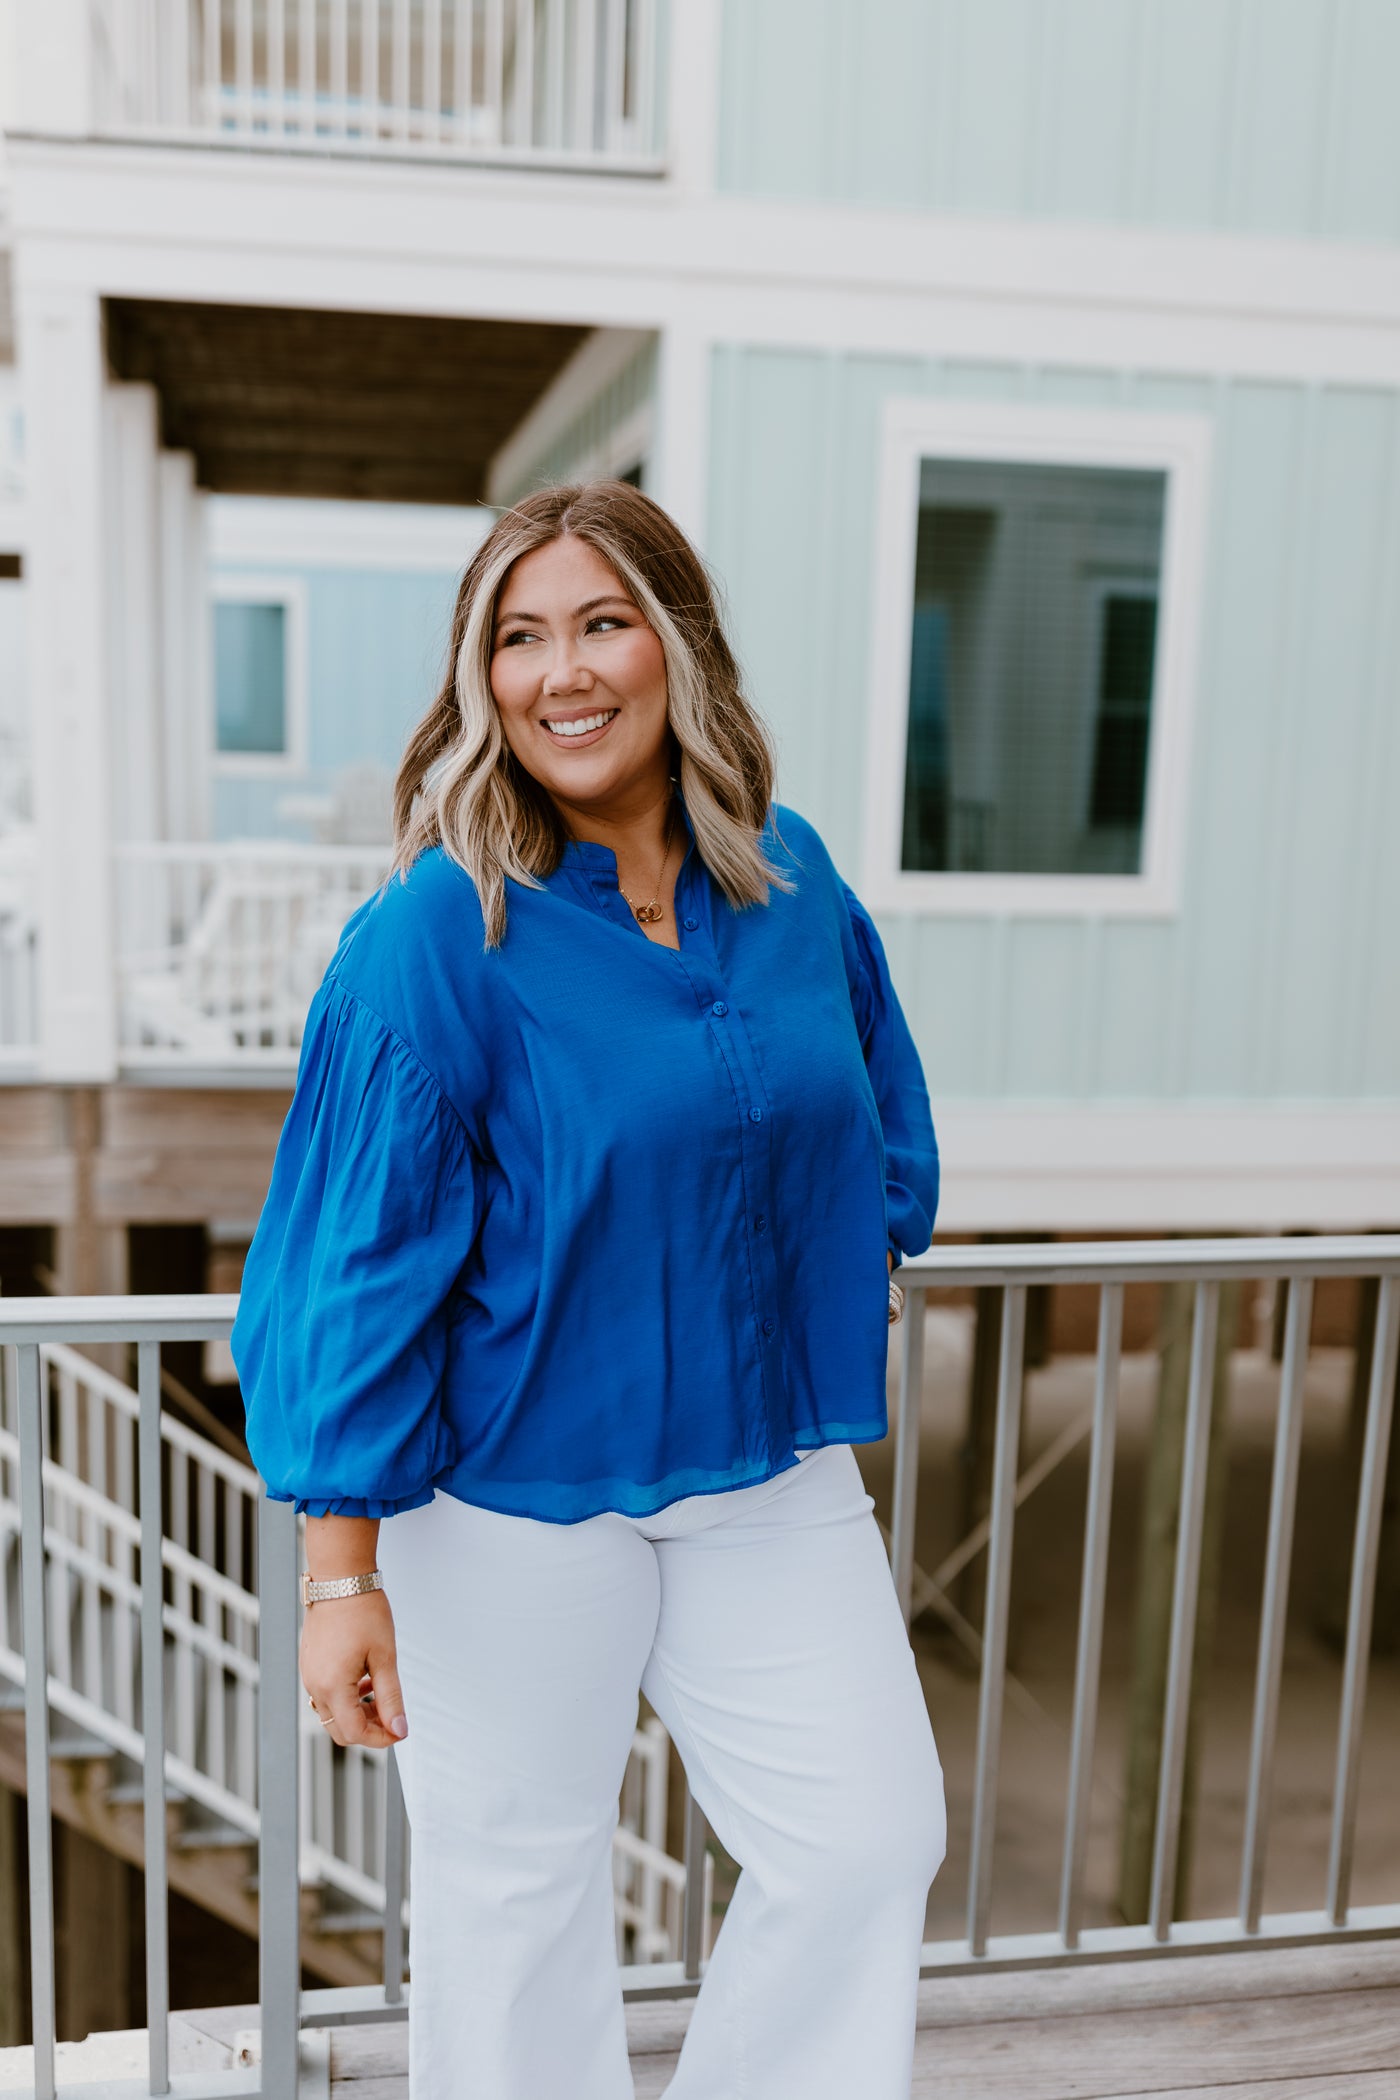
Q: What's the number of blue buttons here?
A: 5